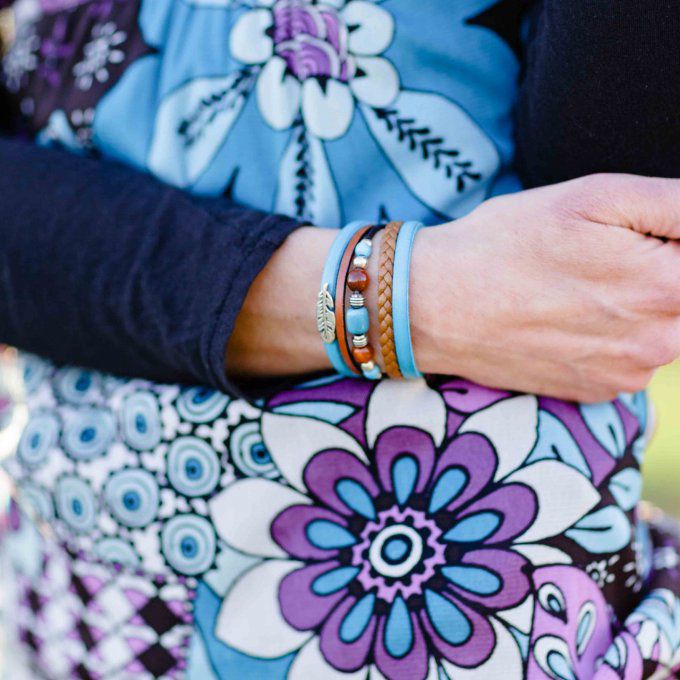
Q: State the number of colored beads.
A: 5